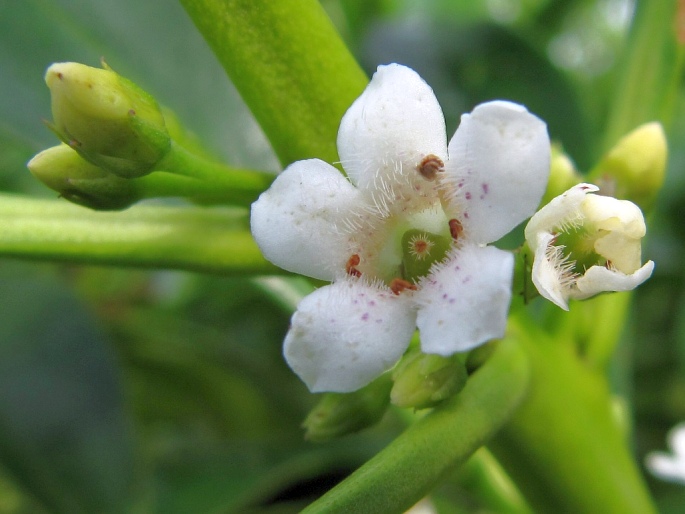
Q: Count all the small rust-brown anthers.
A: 4